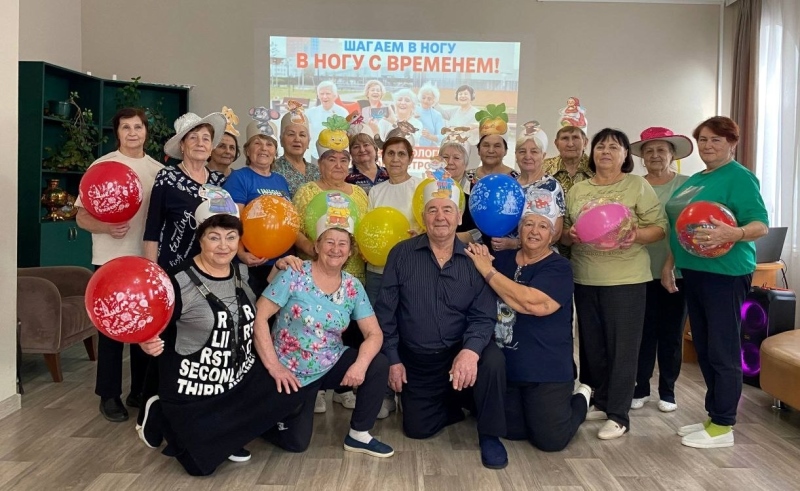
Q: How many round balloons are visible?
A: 9